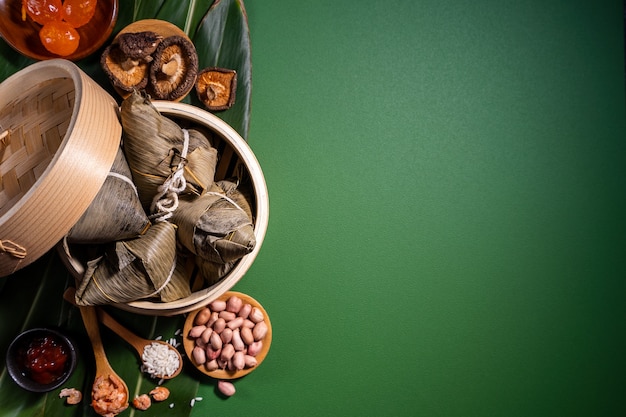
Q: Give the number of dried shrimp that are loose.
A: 3